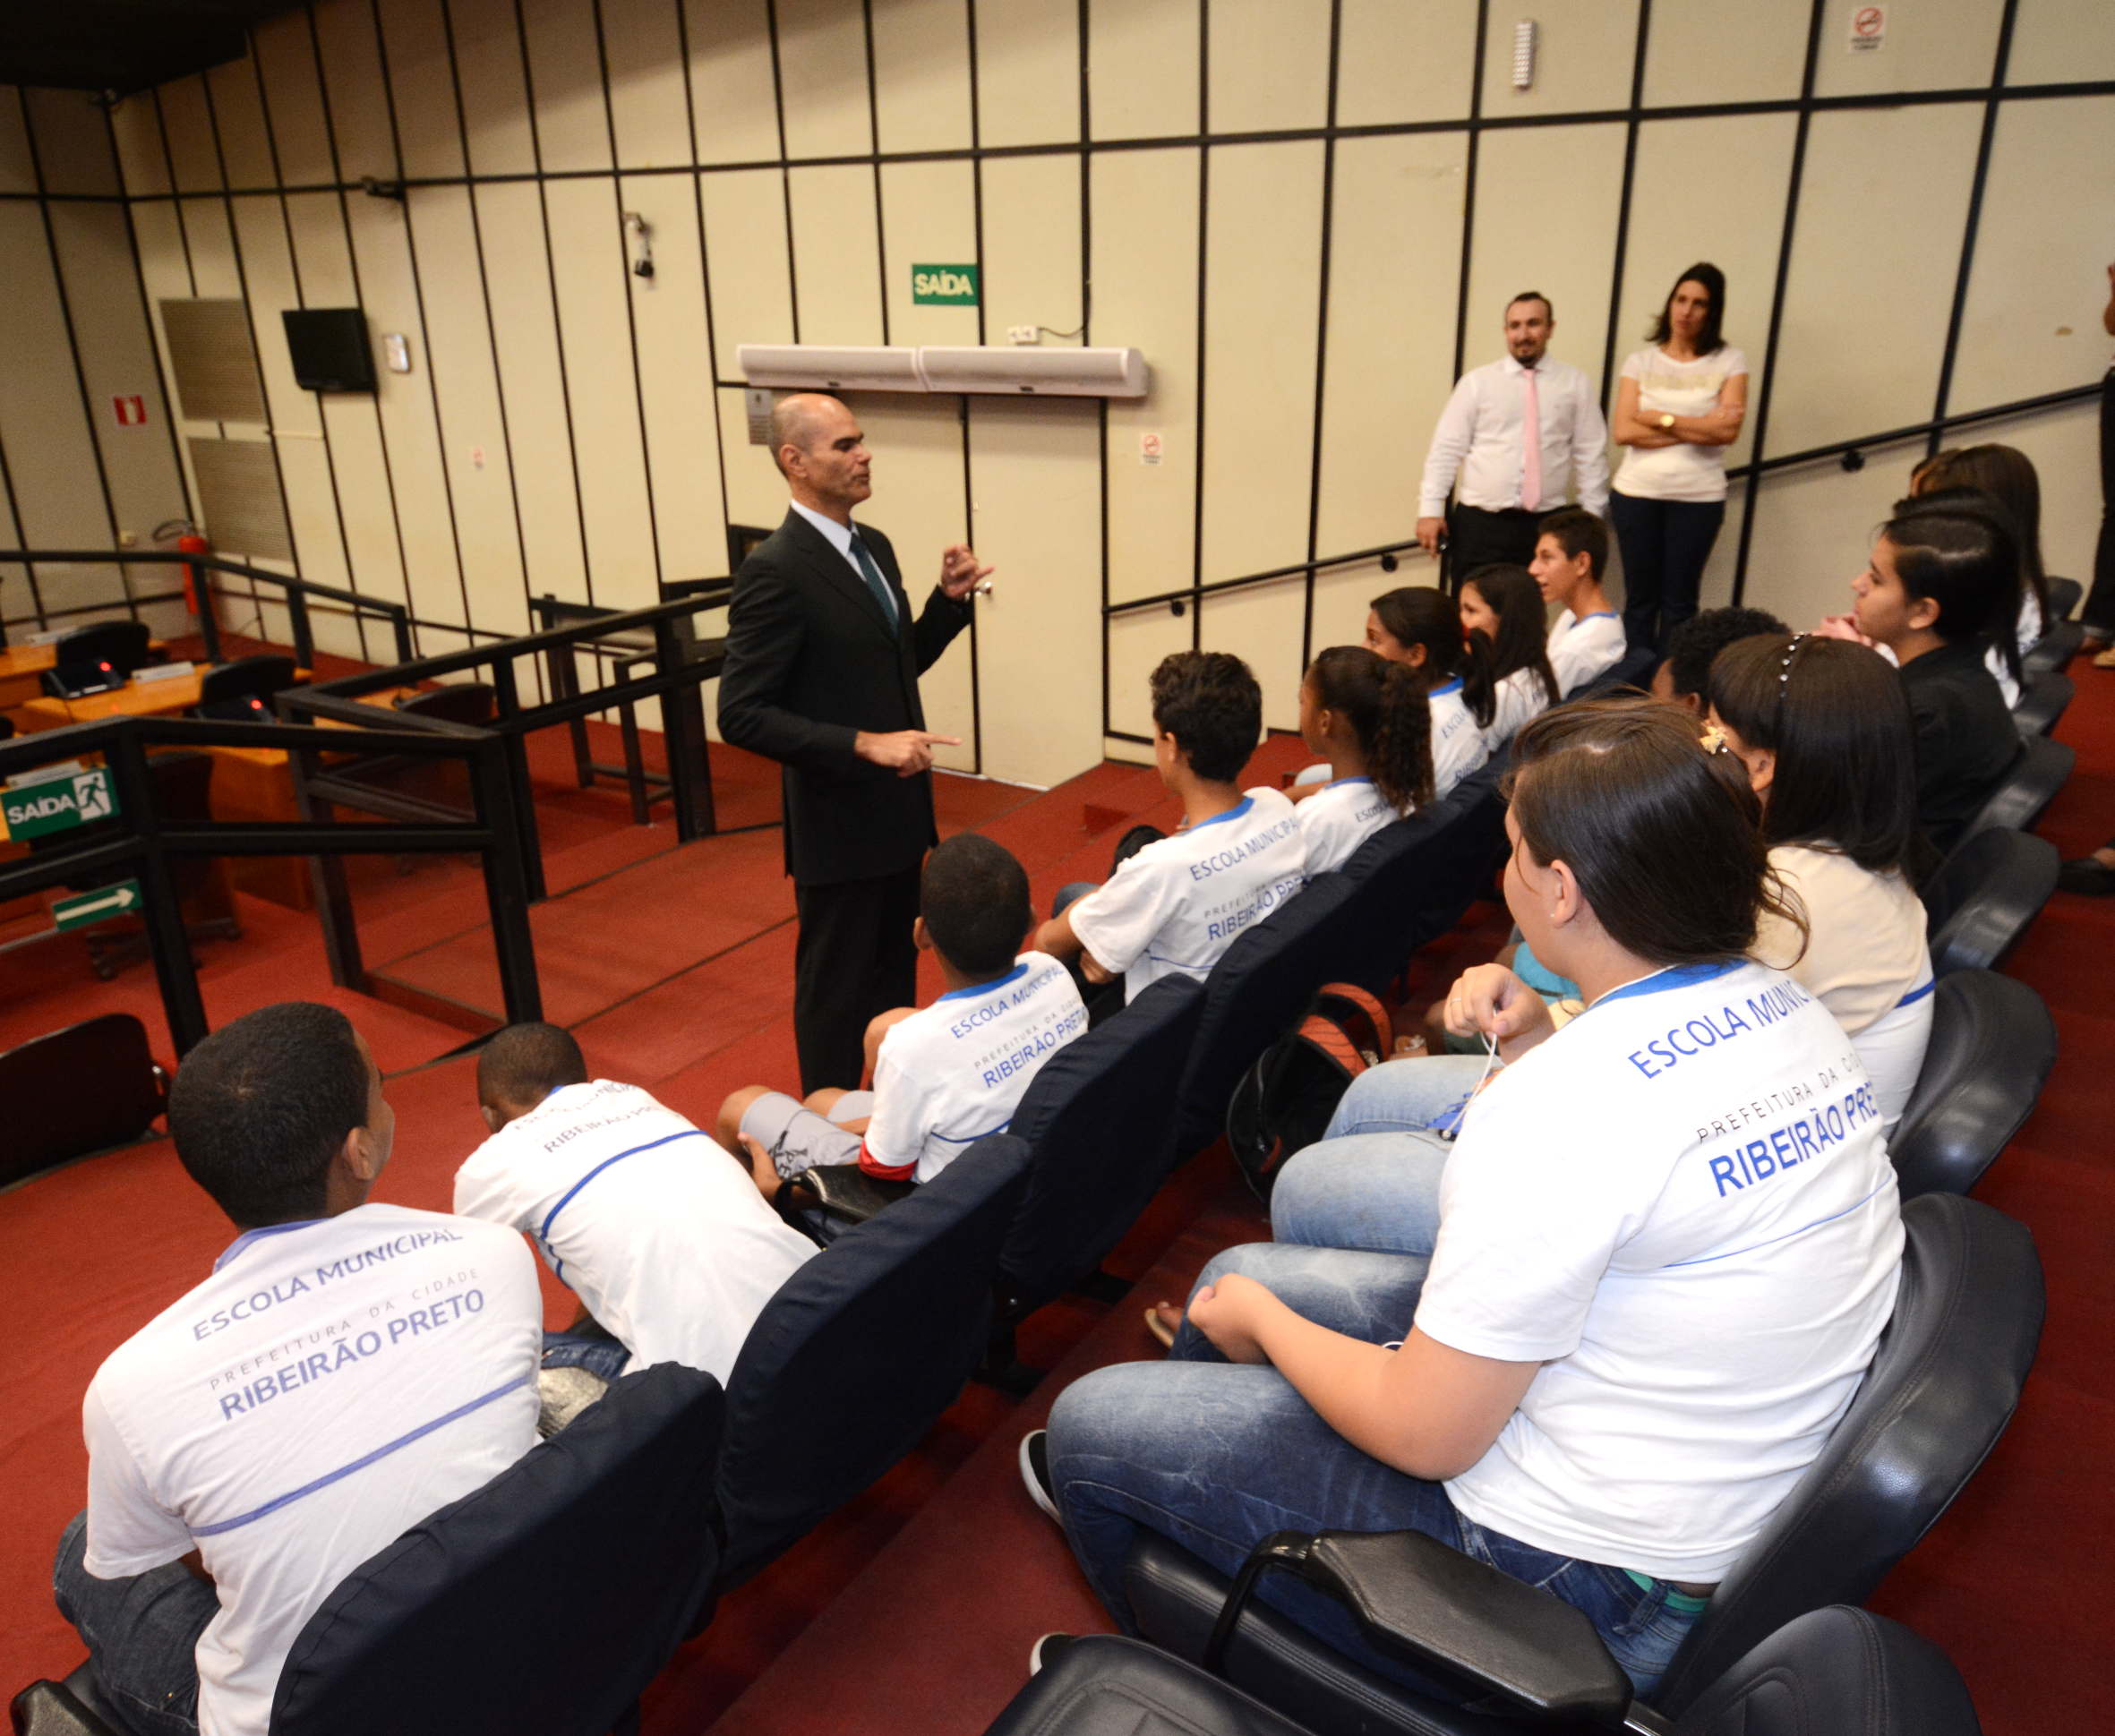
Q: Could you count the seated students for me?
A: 15